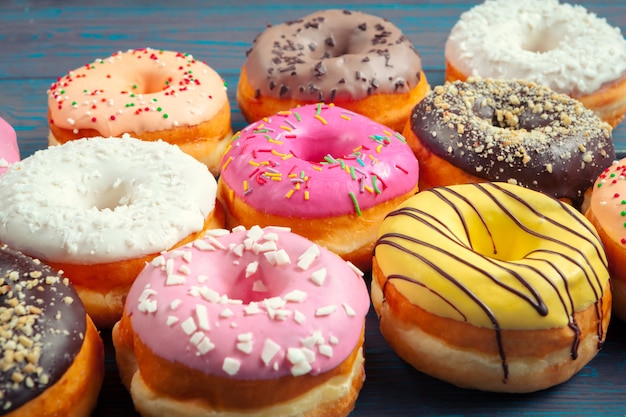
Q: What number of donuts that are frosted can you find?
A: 11